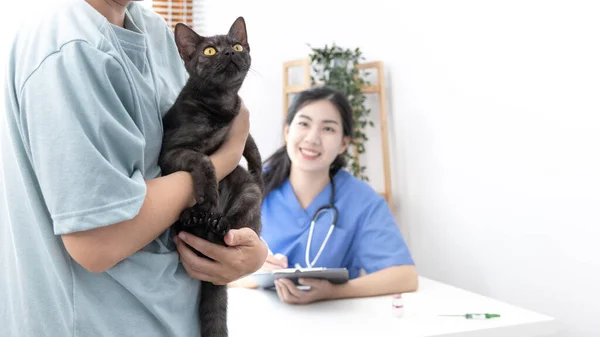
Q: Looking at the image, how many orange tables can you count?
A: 0